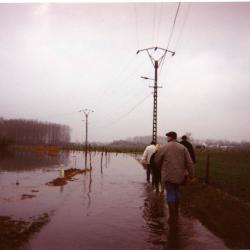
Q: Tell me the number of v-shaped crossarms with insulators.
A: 2